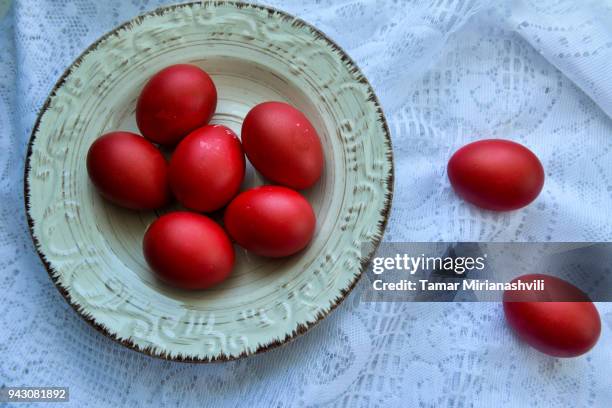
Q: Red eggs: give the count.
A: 8